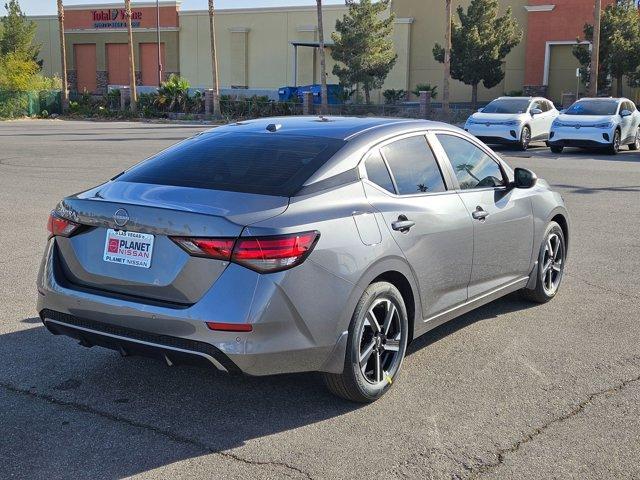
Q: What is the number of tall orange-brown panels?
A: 3